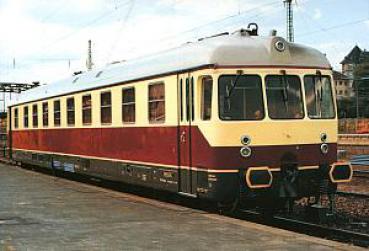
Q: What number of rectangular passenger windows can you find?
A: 10